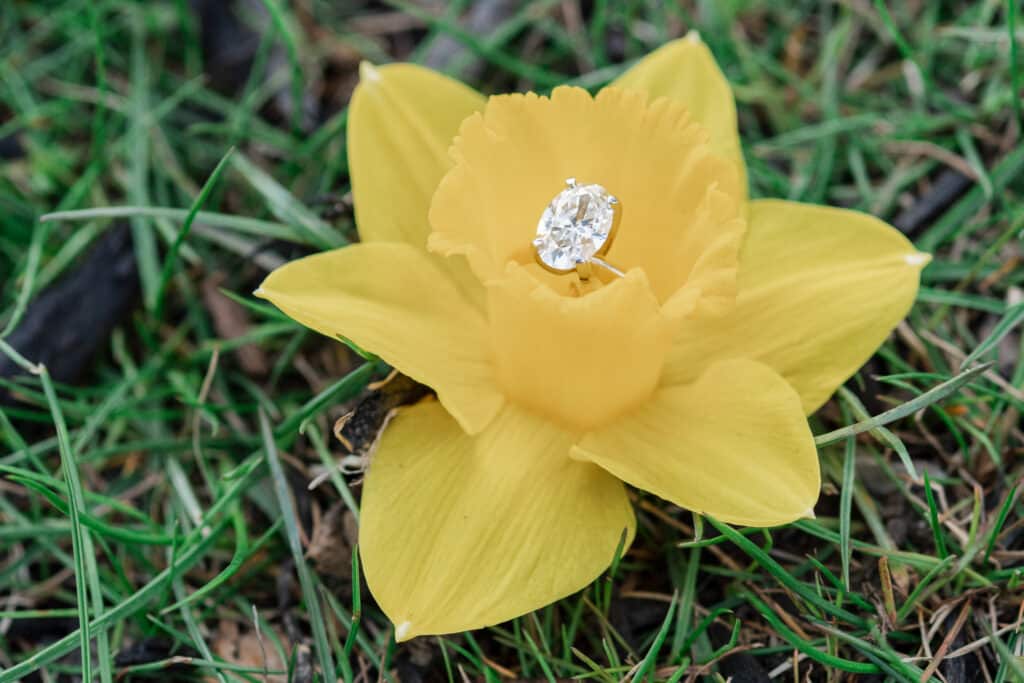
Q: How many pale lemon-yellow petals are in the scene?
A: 6